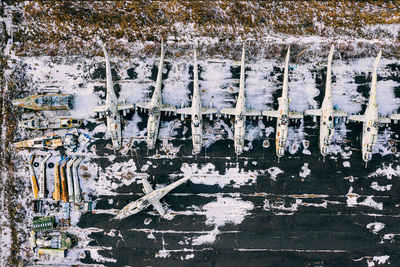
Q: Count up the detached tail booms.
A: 6